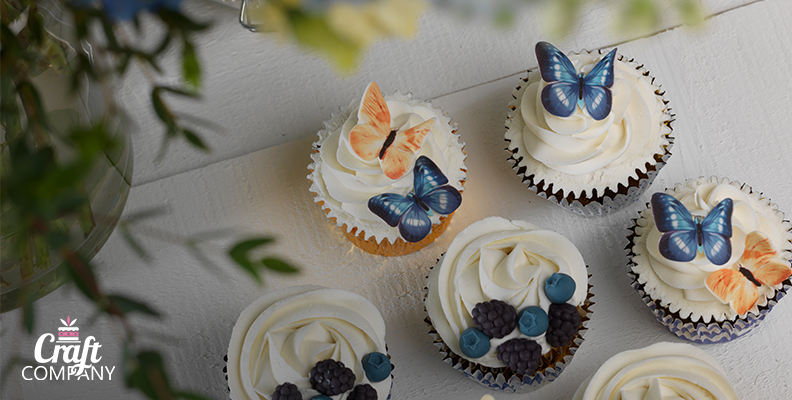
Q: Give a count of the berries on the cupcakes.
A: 11